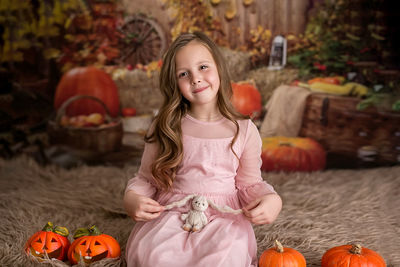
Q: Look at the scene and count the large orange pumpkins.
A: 3